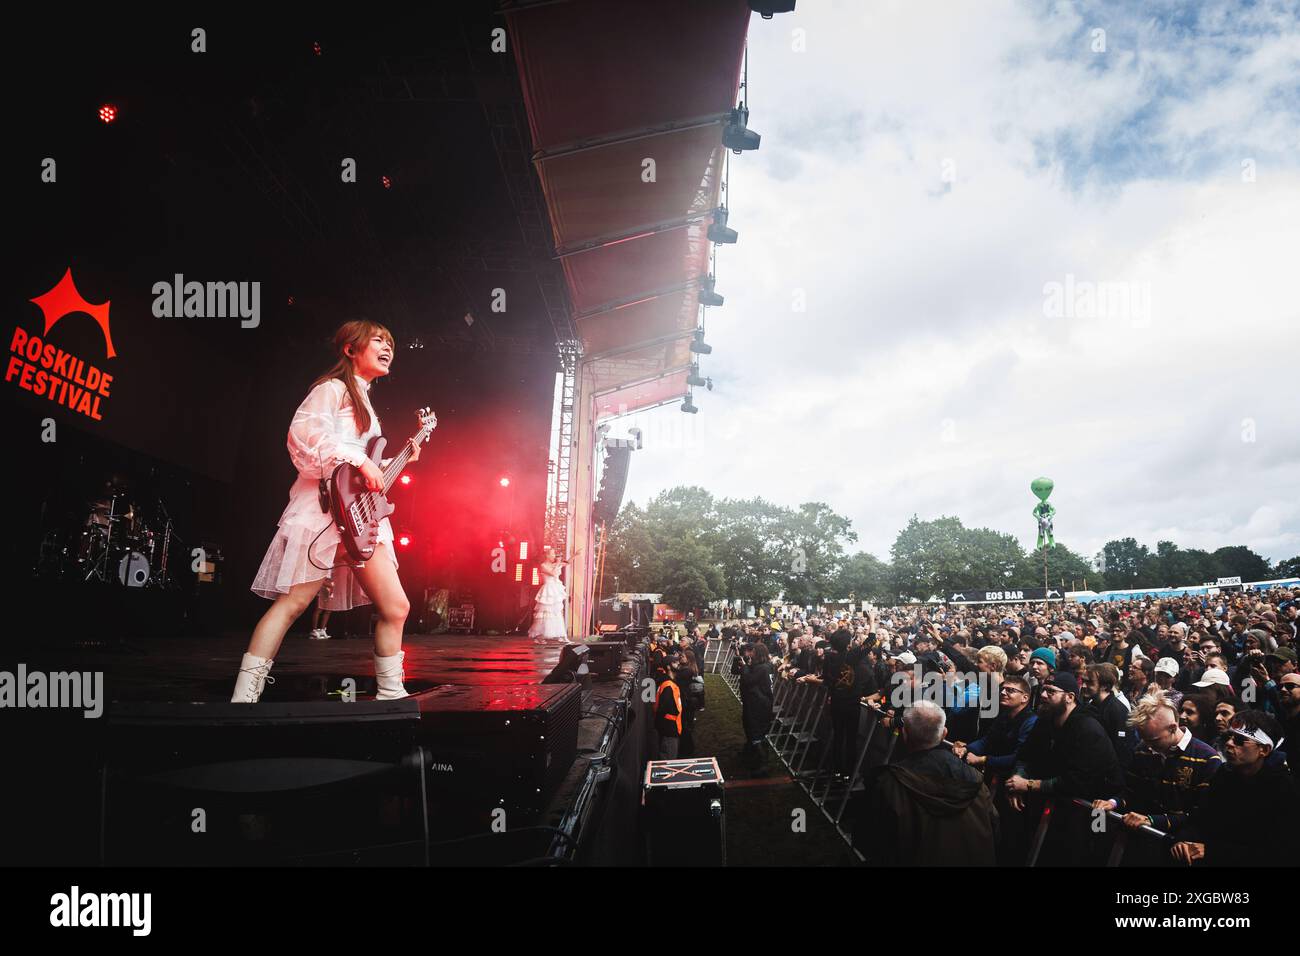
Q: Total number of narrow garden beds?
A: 0